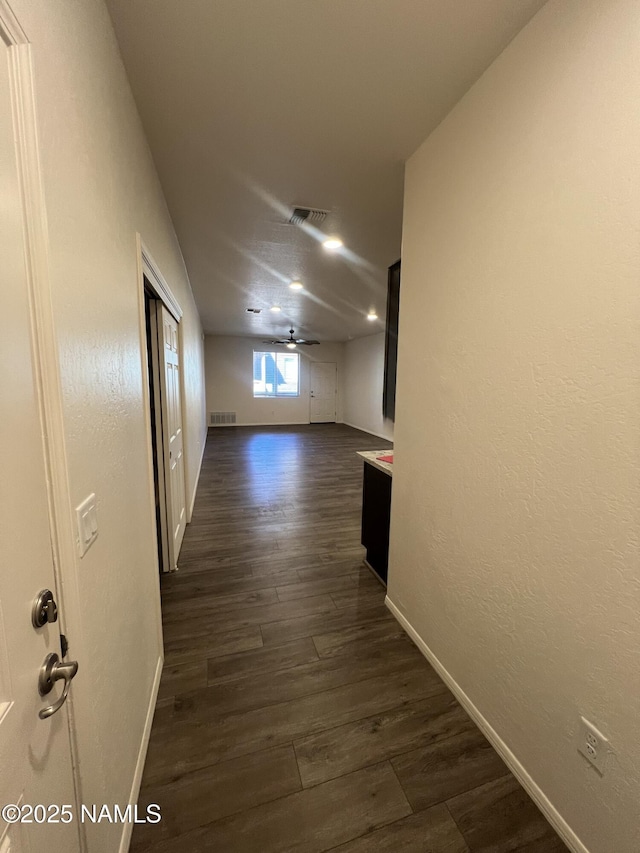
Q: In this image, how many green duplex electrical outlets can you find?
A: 0